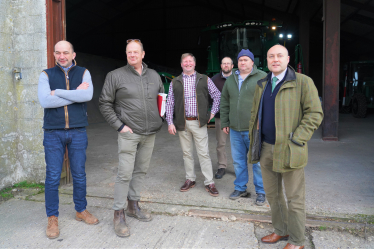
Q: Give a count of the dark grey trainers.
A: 2